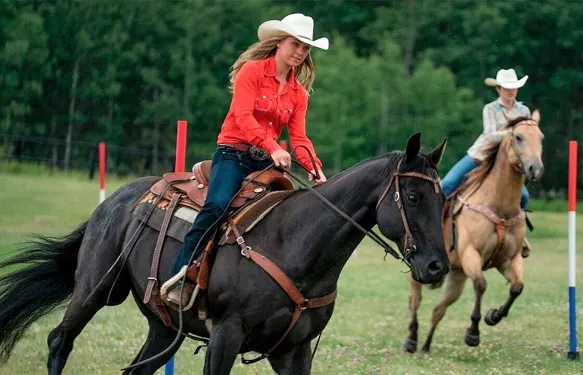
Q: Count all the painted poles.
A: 3